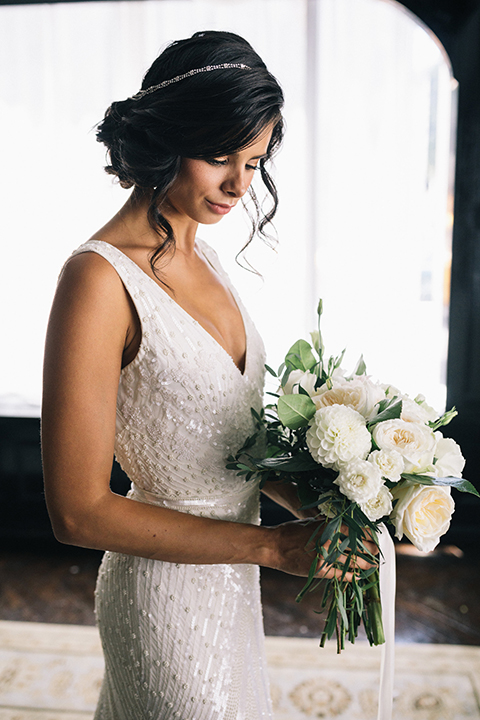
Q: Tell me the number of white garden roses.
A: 3